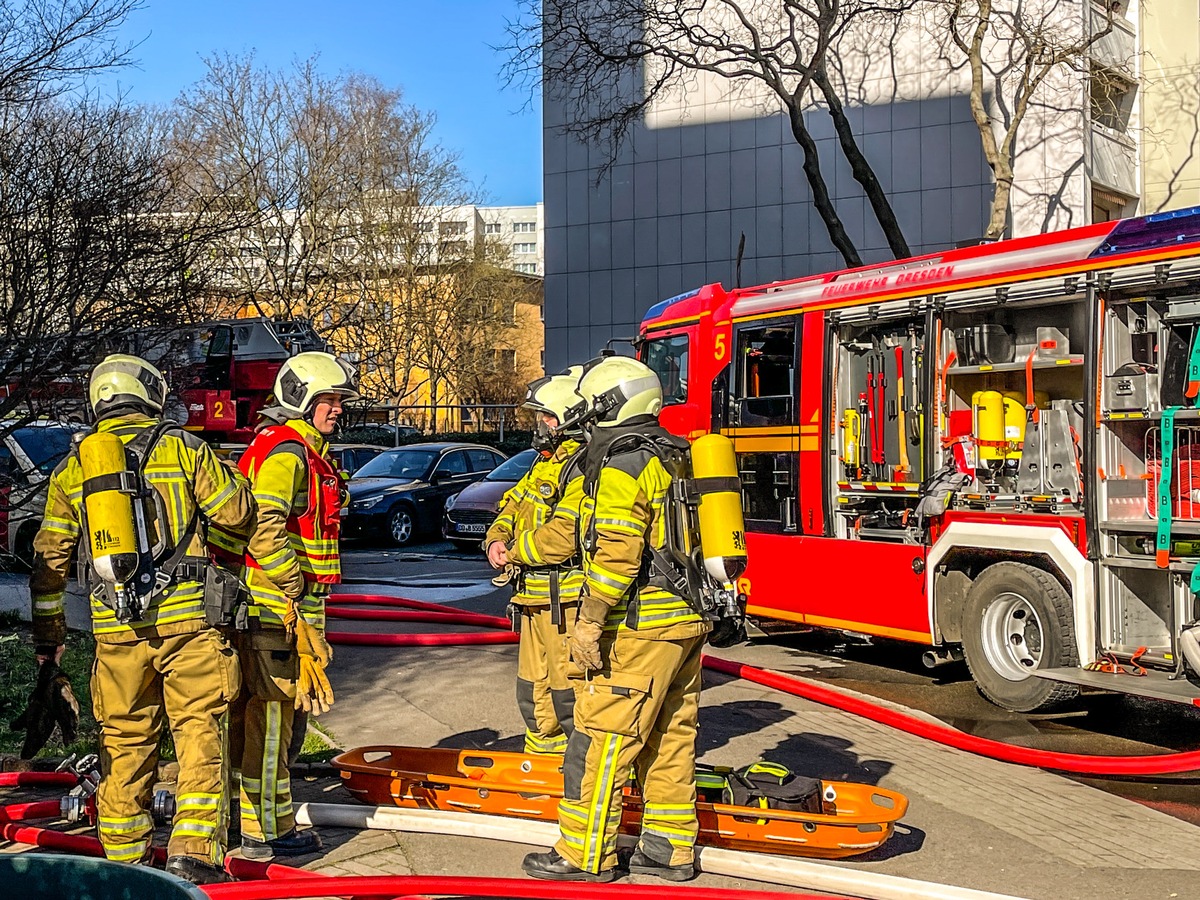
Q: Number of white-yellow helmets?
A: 4